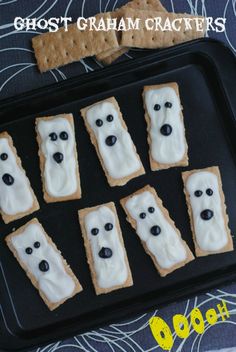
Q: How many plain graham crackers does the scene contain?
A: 3